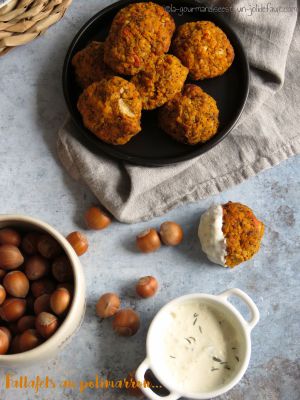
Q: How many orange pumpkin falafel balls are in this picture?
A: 7